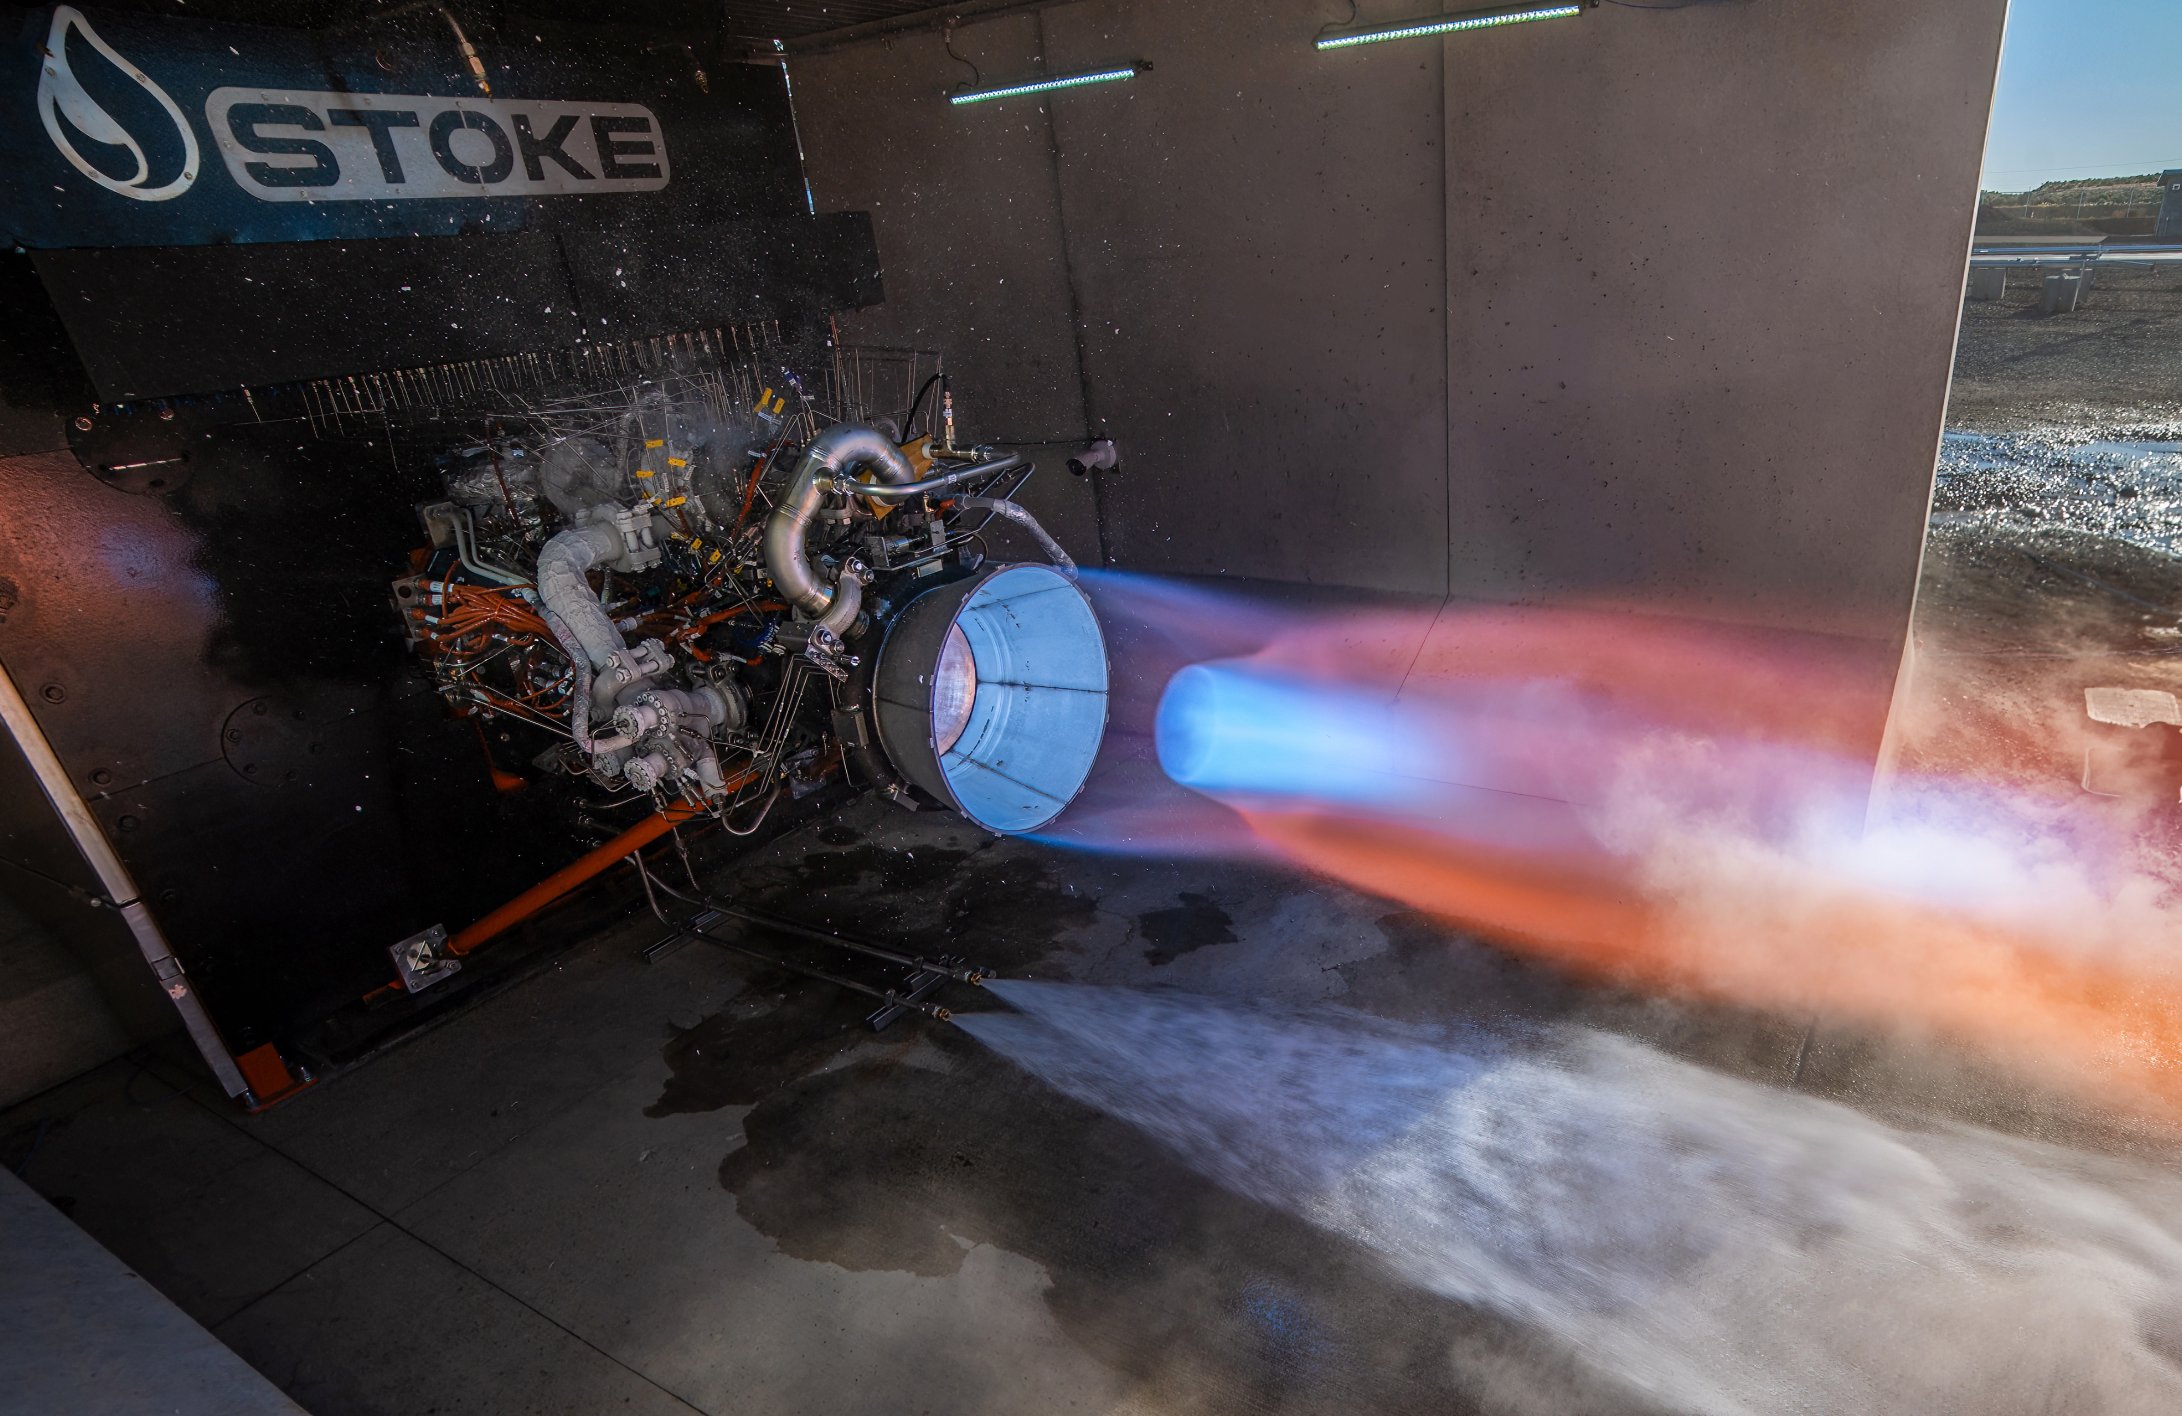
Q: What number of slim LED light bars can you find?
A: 2